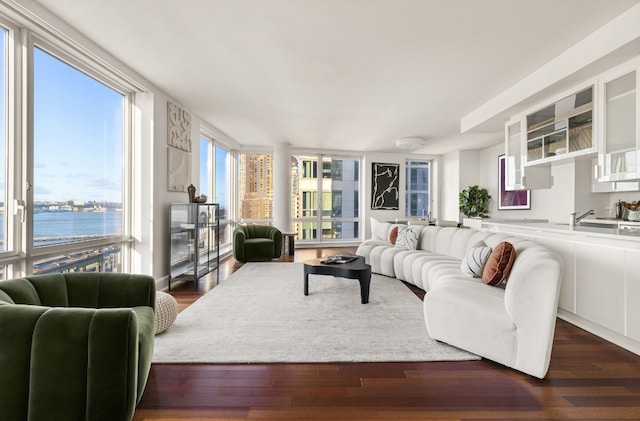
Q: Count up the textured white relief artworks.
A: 2